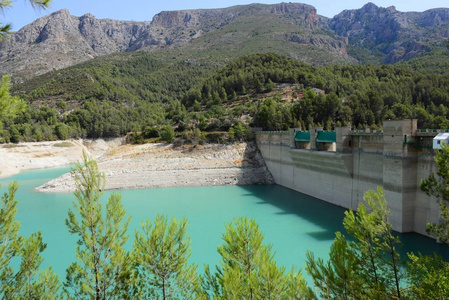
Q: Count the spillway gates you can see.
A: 2